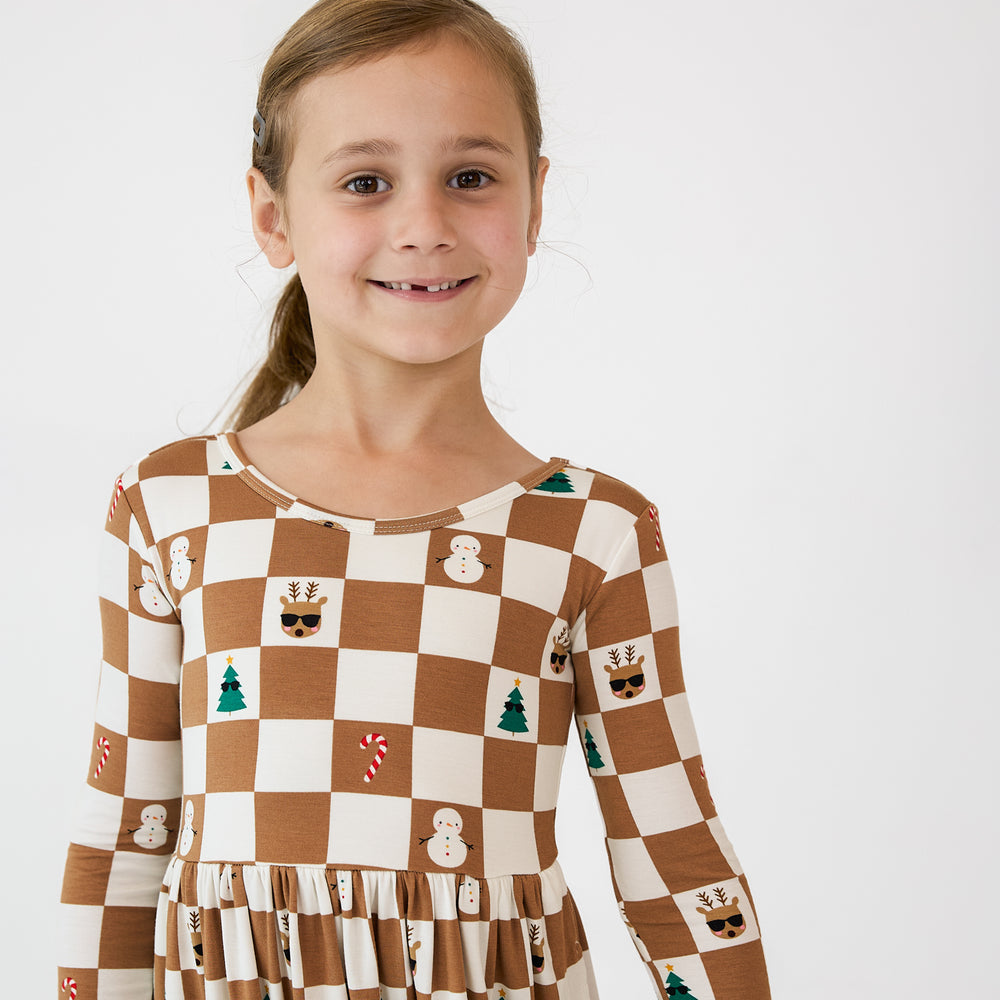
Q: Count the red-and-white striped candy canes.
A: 6